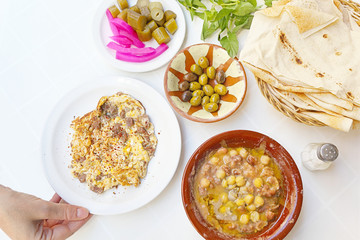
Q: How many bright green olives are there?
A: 12